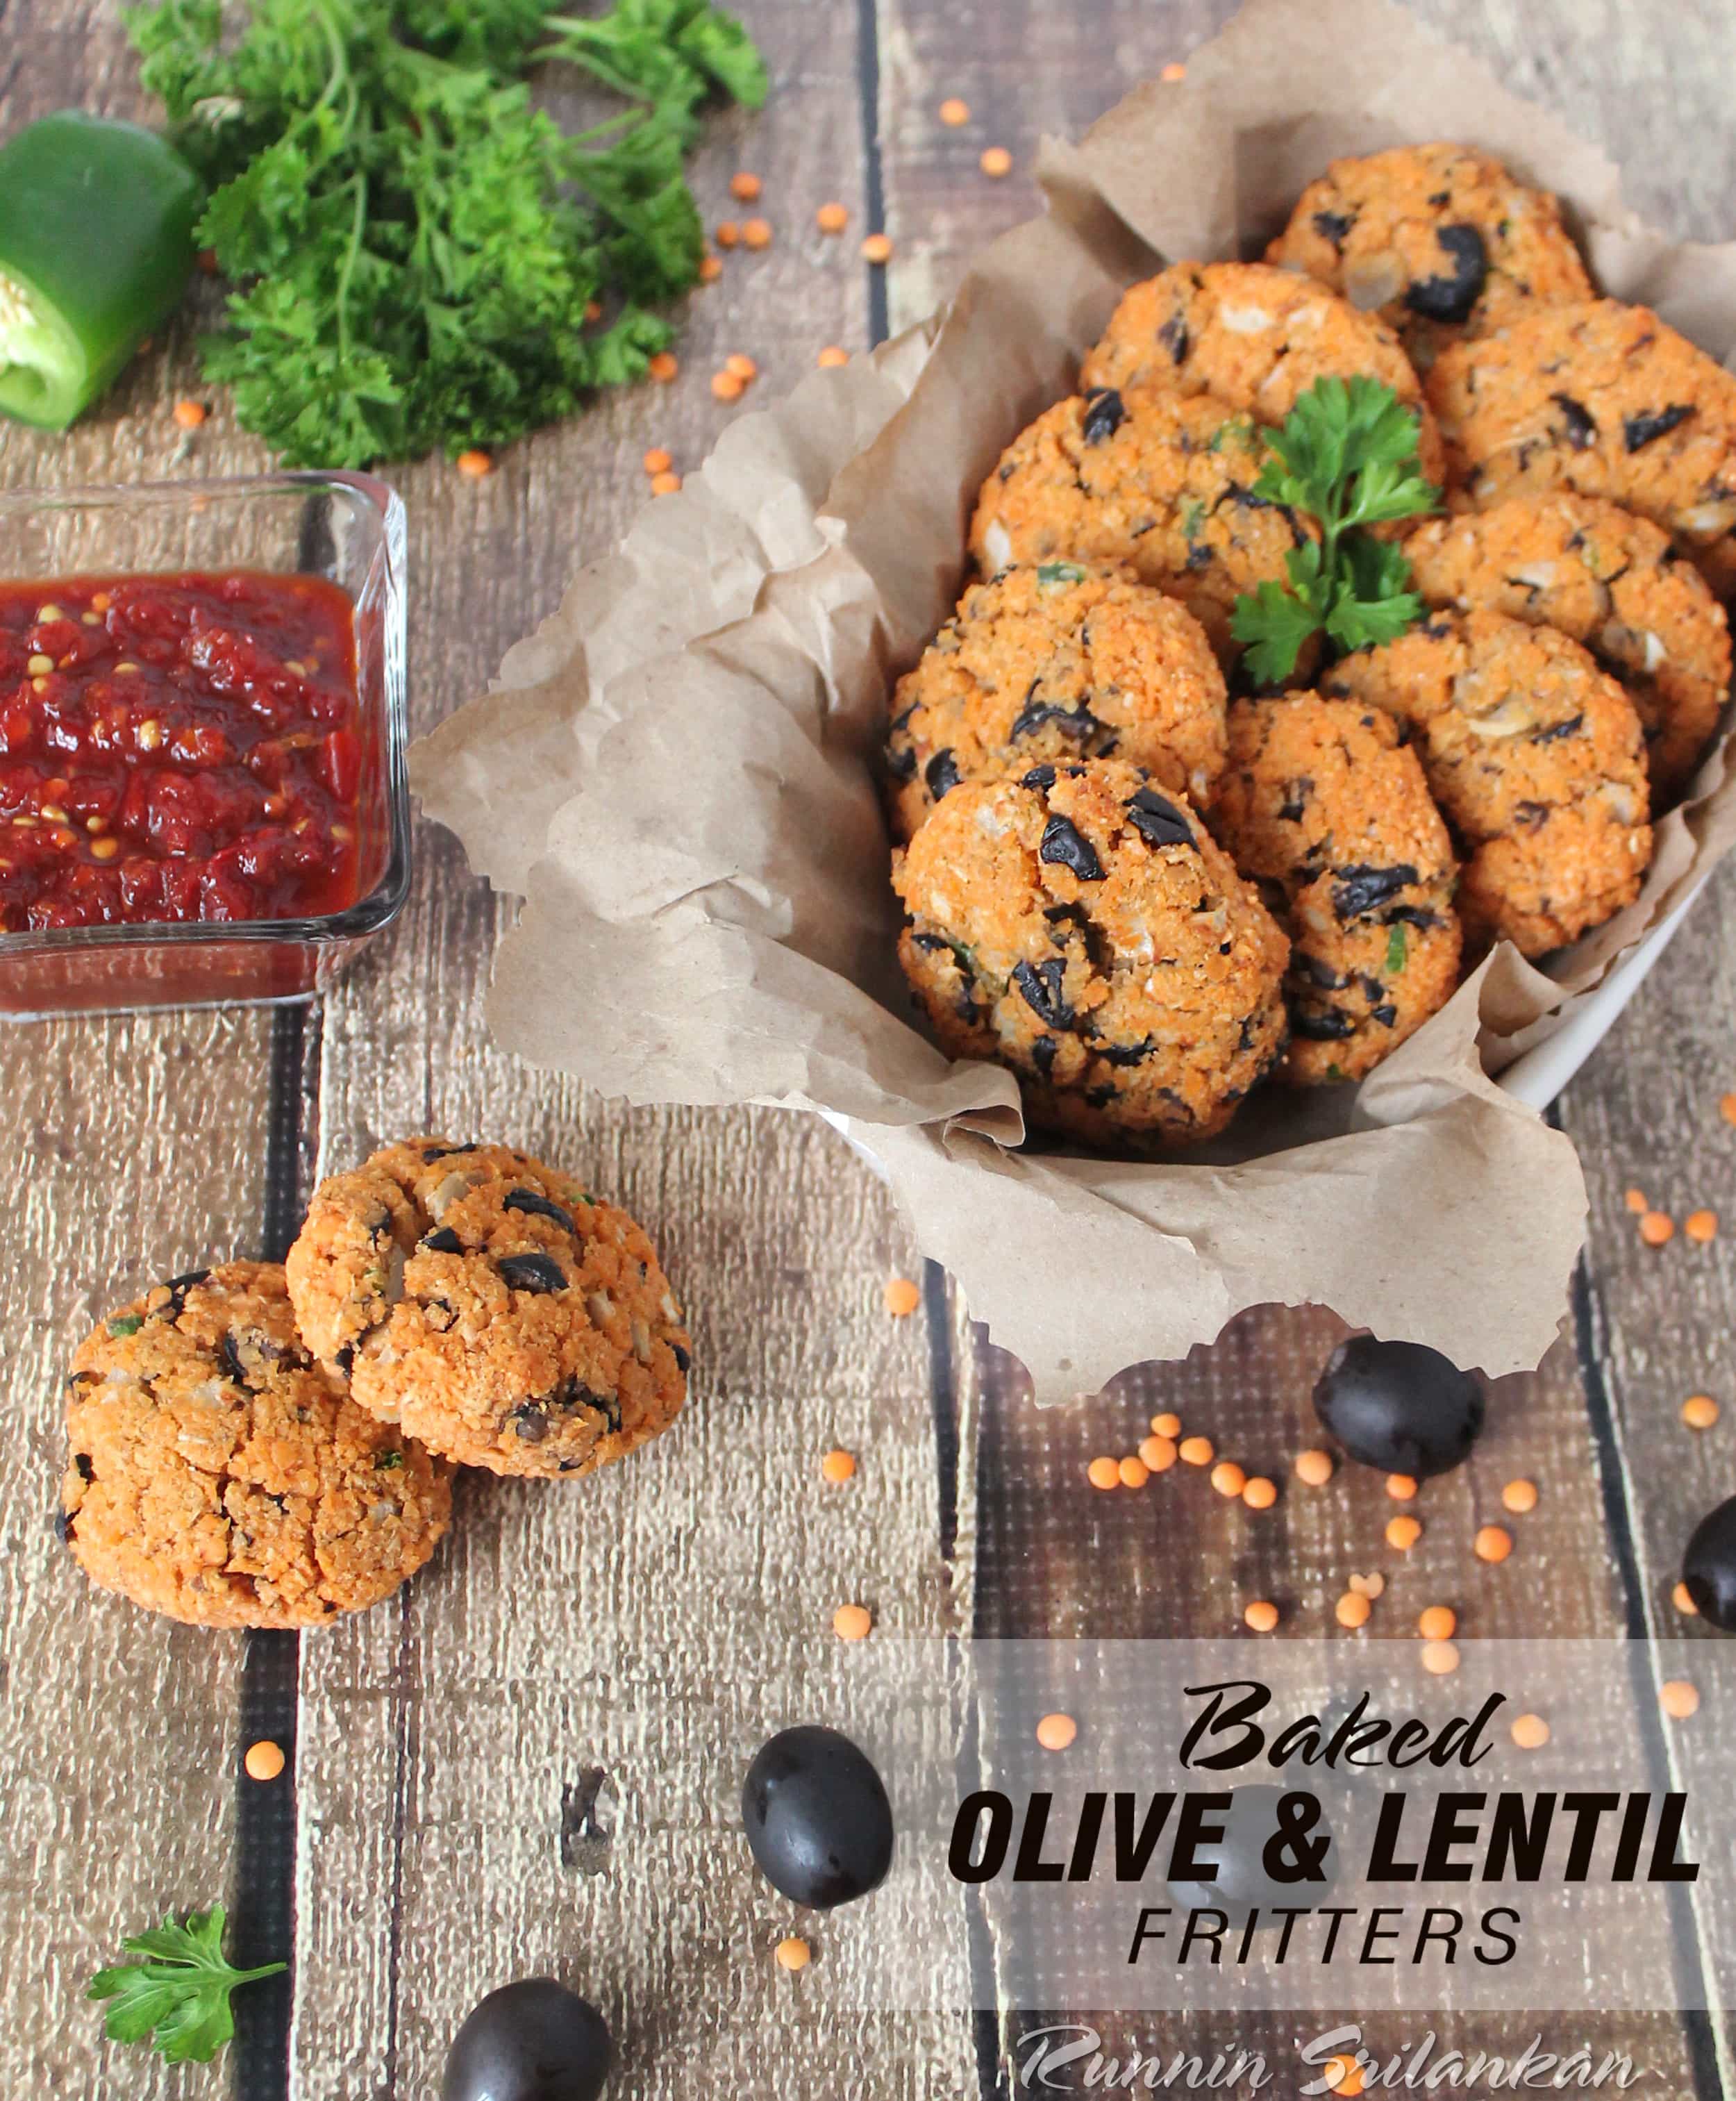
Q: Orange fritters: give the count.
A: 11